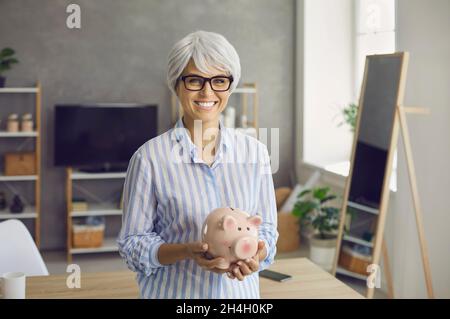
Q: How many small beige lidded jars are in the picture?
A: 2